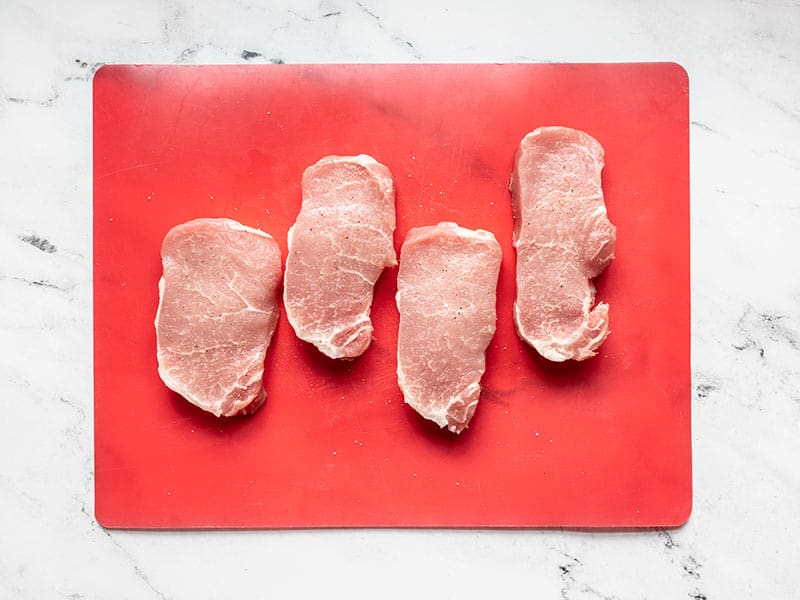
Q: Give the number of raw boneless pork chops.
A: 4